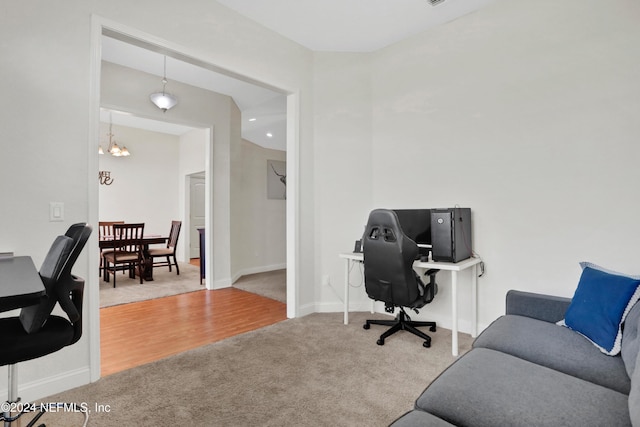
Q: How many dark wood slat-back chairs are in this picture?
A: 3